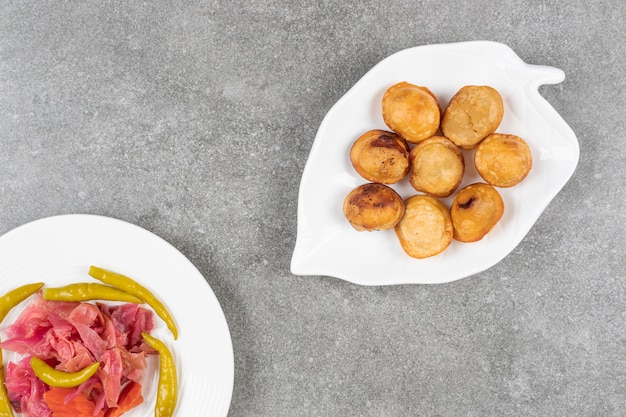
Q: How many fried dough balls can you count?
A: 8